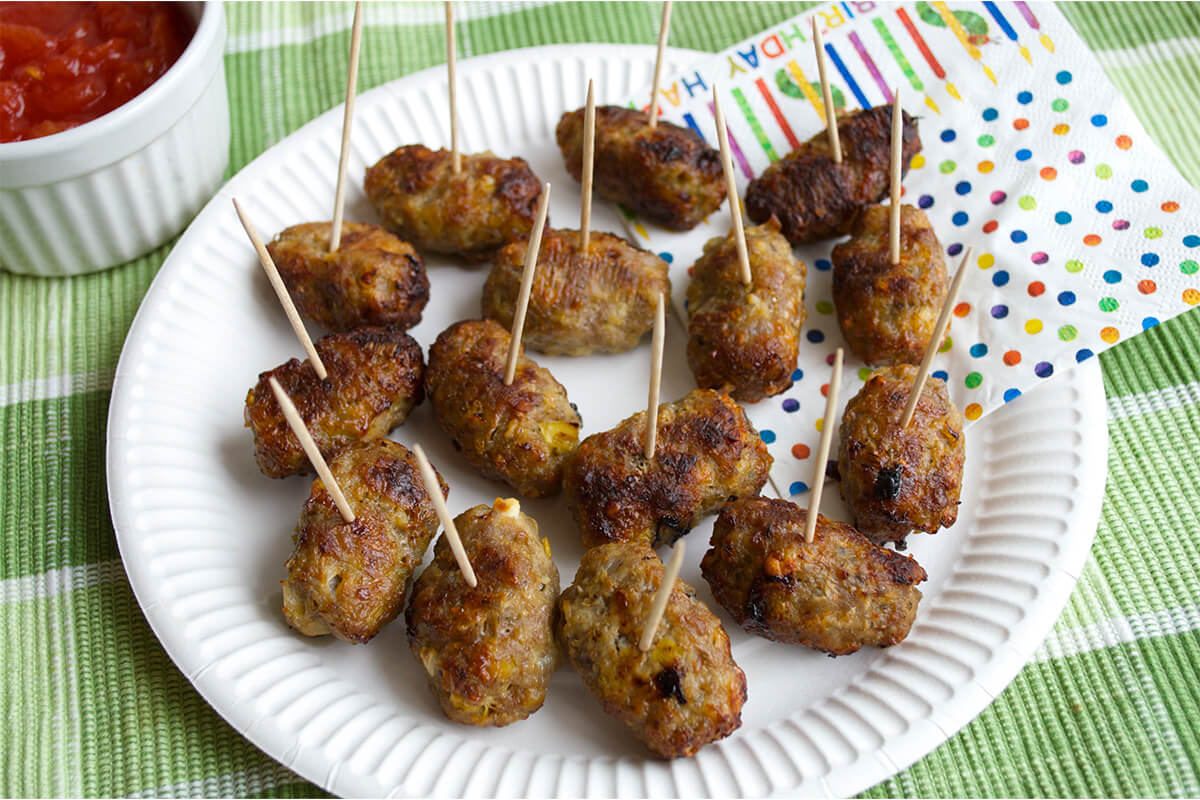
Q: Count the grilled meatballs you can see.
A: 15